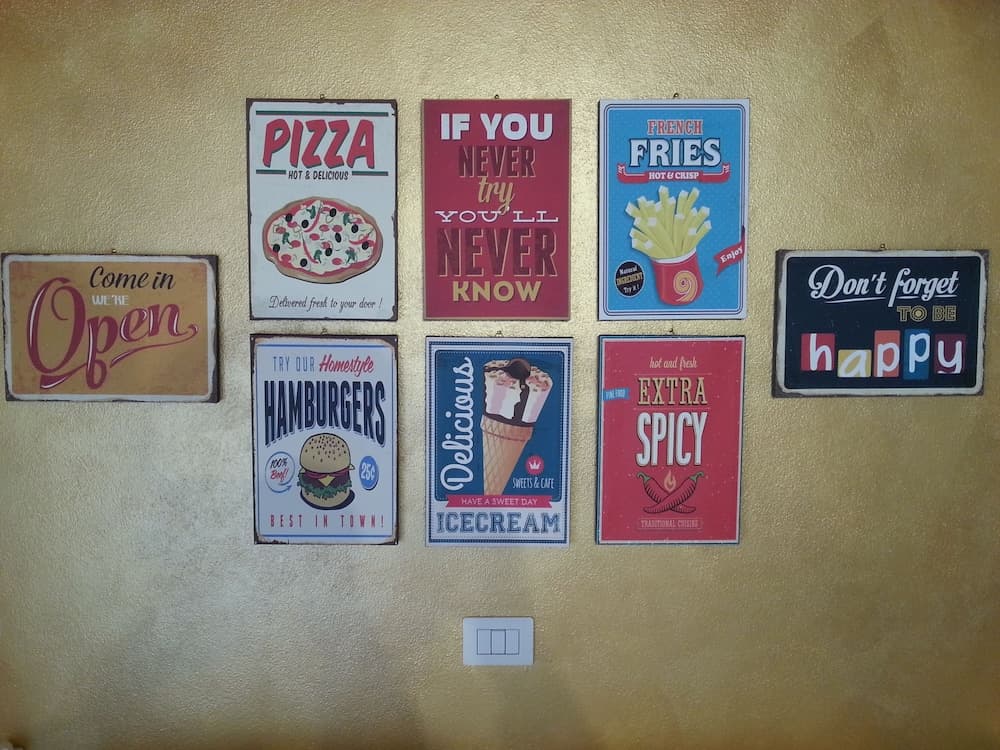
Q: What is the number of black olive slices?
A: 9